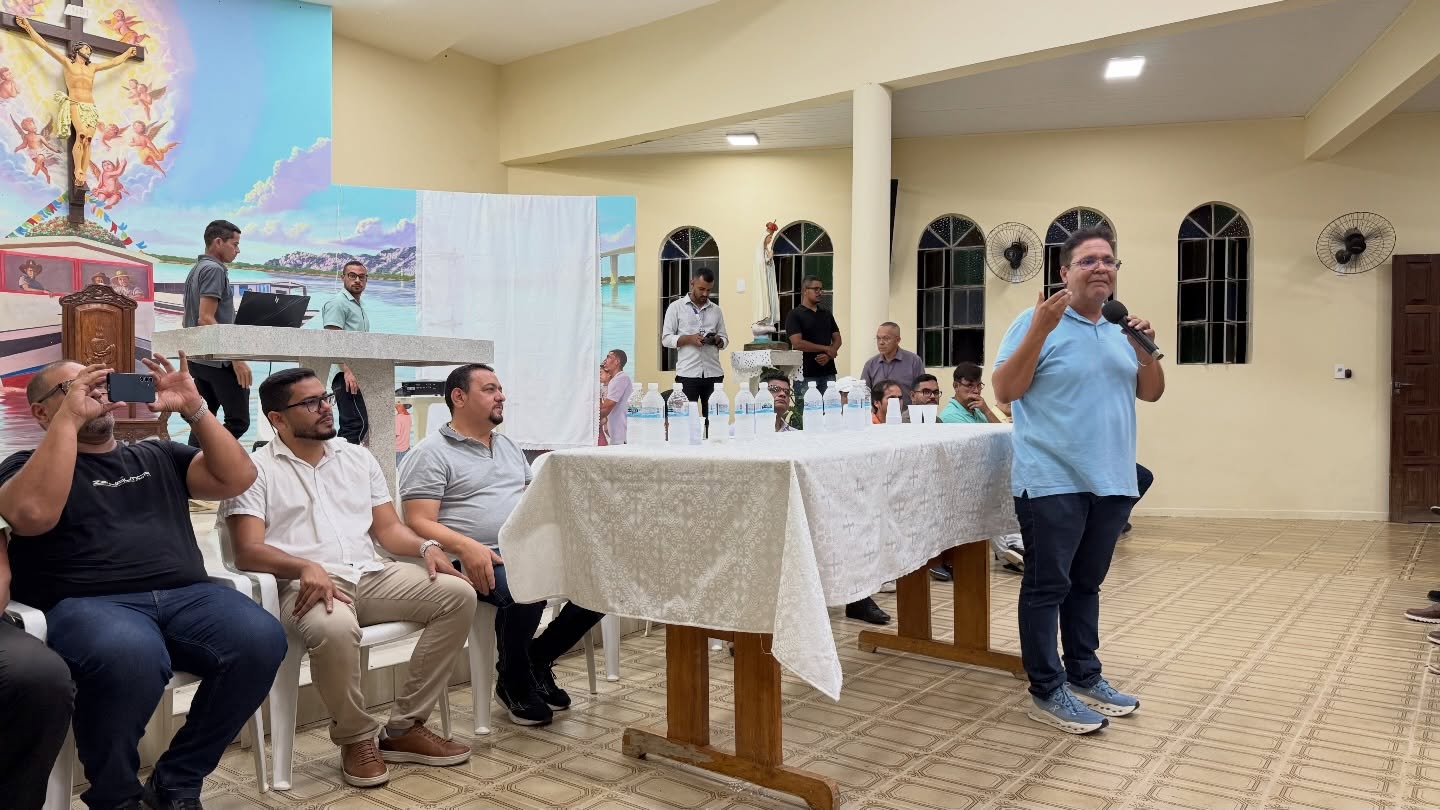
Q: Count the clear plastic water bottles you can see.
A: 10